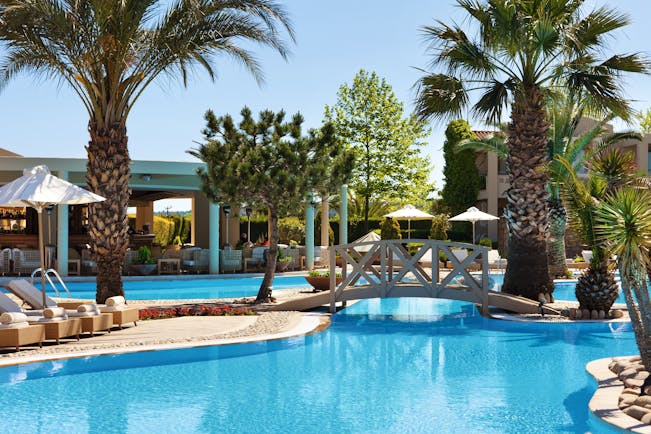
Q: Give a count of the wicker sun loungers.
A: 4